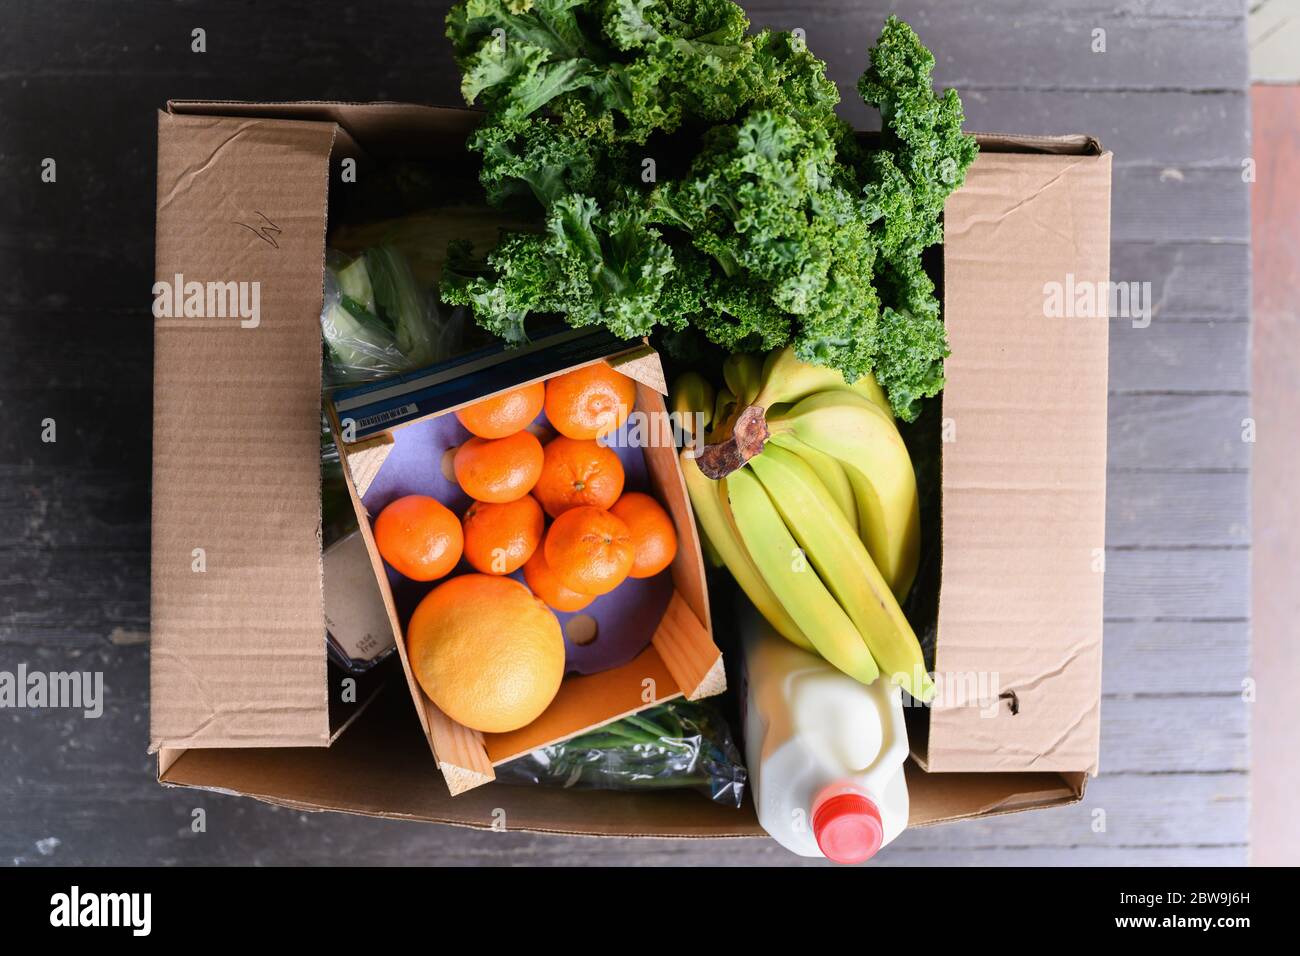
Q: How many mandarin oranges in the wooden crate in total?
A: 9